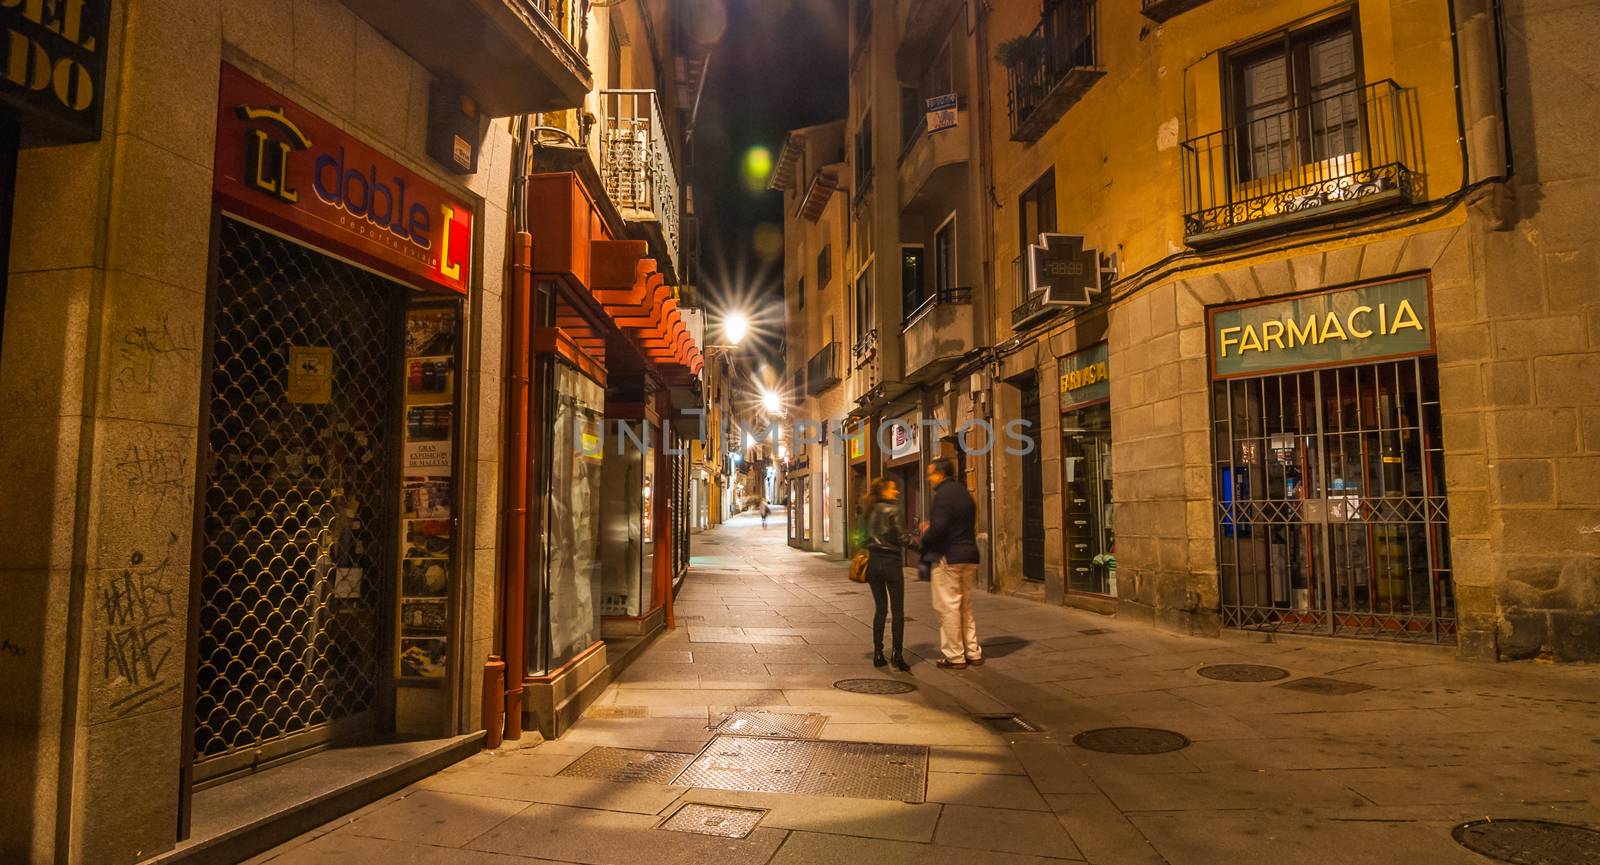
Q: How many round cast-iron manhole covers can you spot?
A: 4